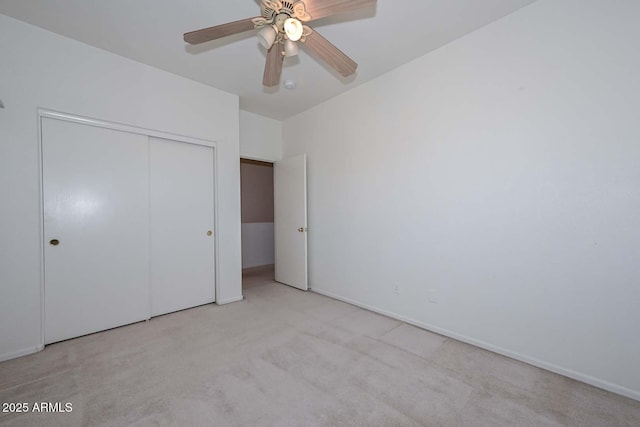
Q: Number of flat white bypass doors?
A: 2